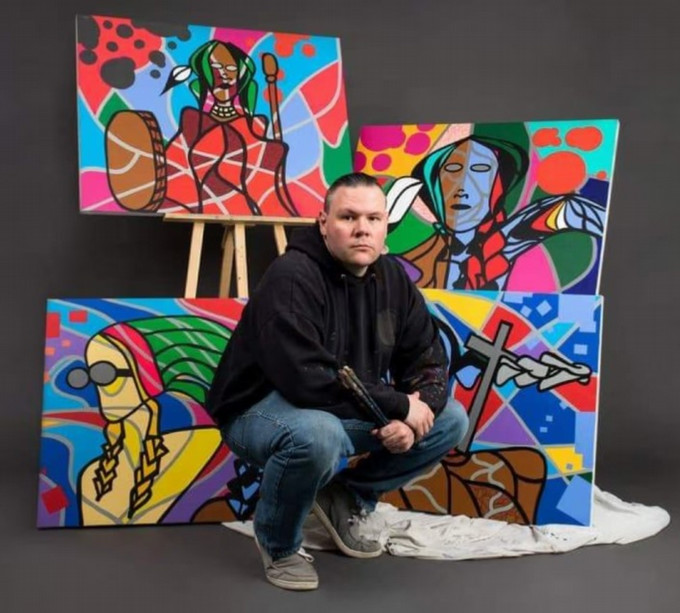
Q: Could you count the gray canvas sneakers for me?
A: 2